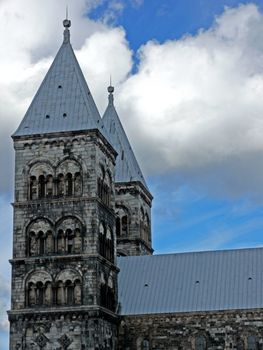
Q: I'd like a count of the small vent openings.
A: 6